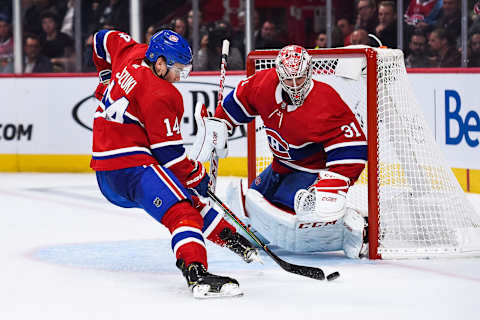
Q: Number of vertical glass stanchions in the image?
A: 8